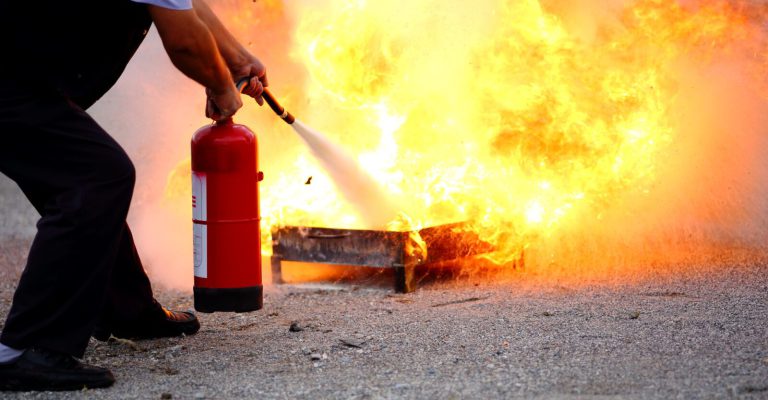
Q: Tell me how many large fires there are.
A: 1